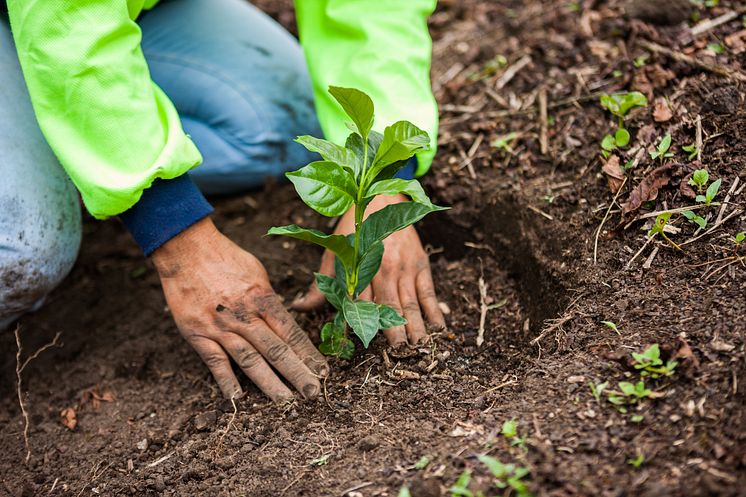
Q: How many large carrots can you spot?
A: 0